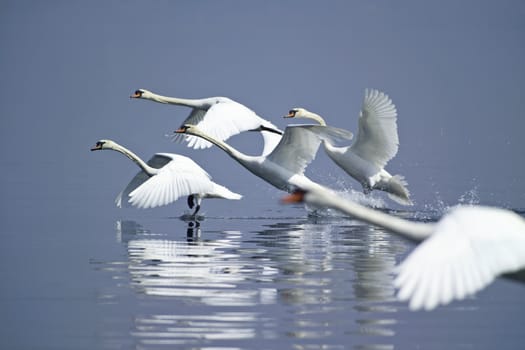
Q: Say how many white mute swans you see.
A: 5